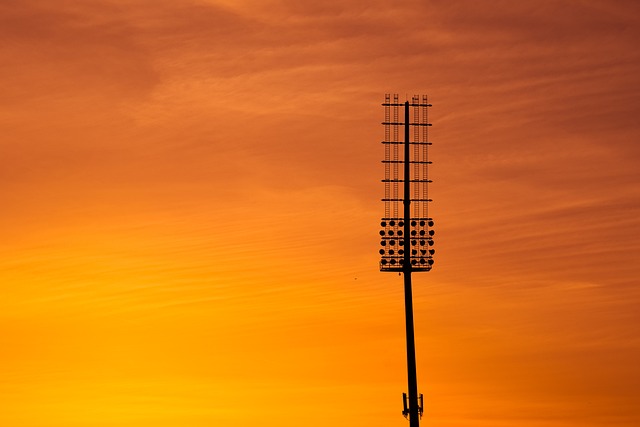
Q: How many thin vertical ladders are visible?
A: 4